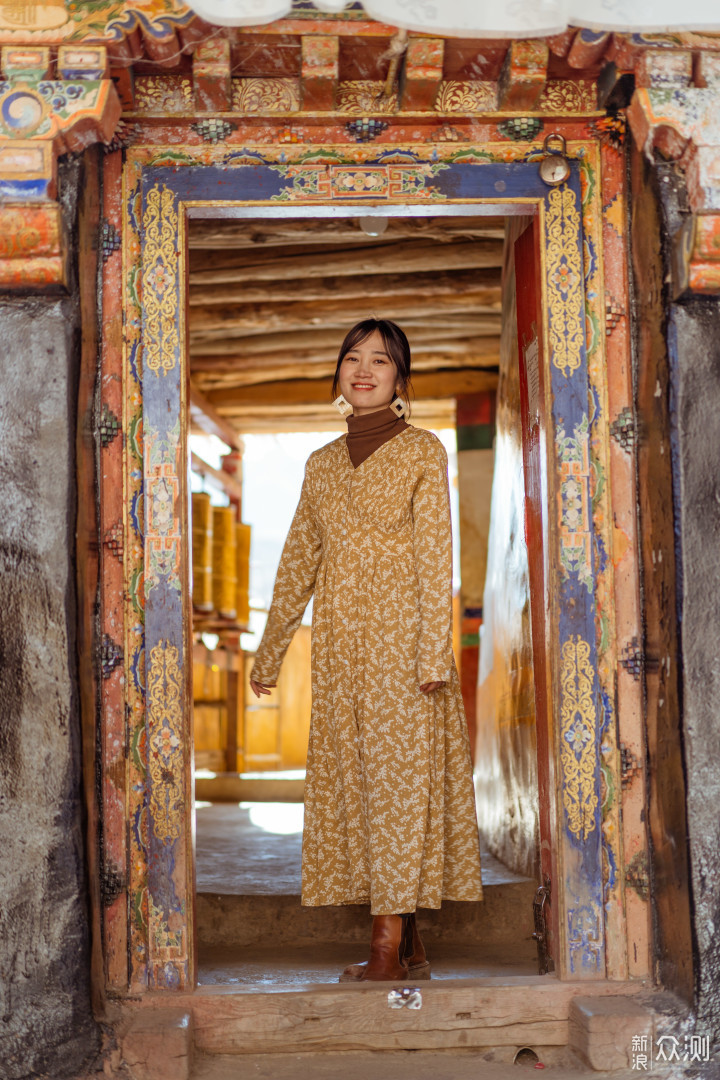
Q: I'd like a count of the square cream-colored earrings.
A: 2